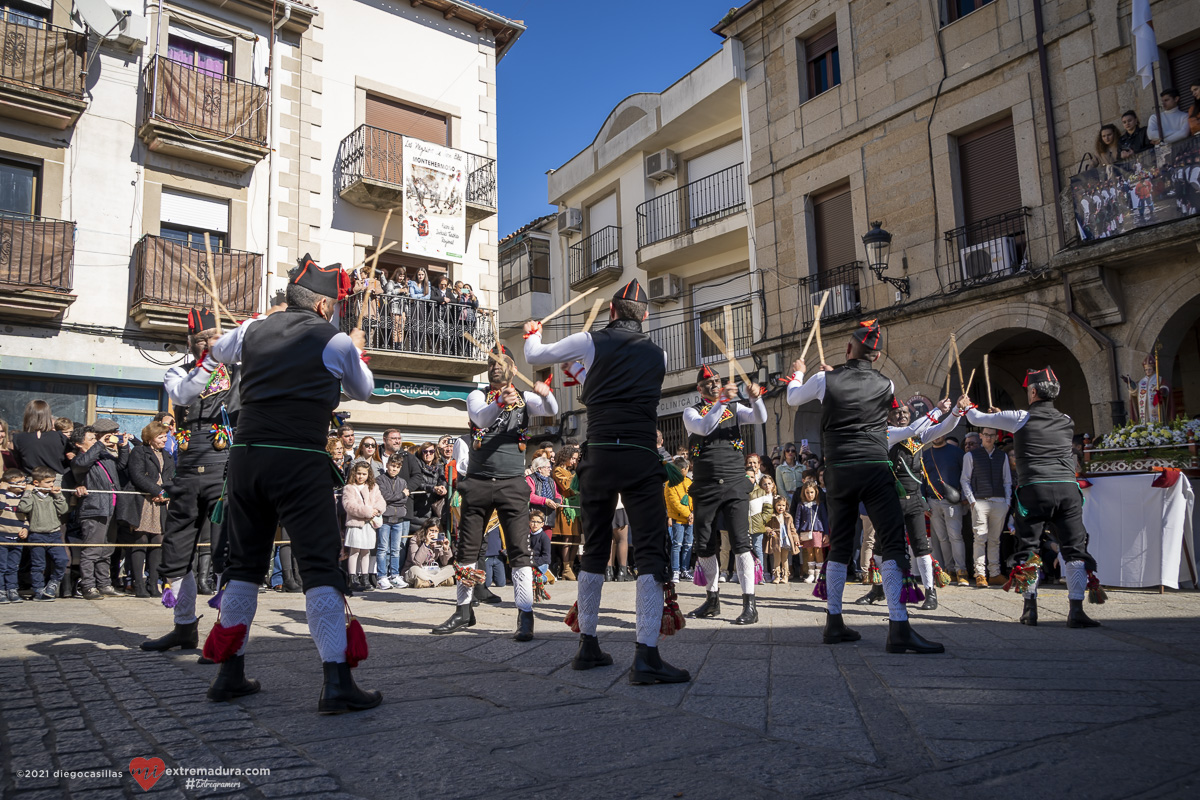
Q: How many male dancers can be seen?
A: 8